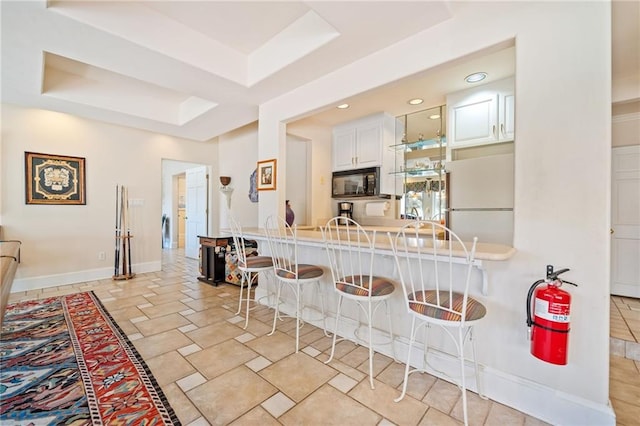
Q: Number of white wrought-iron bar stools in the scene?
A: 4